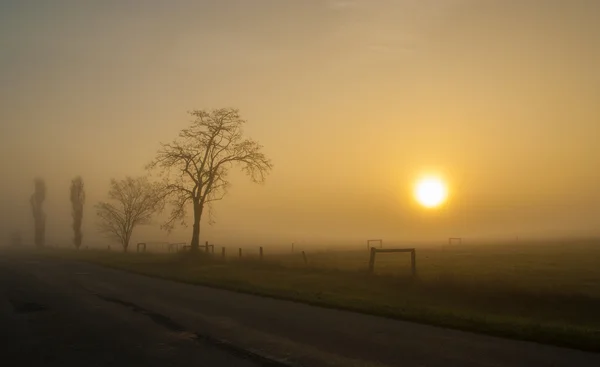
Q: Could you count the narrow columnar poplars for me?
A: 2